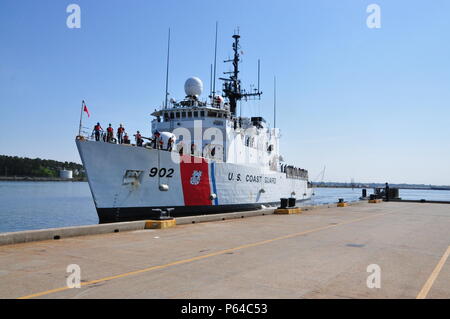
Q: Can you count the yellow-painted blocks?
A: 4